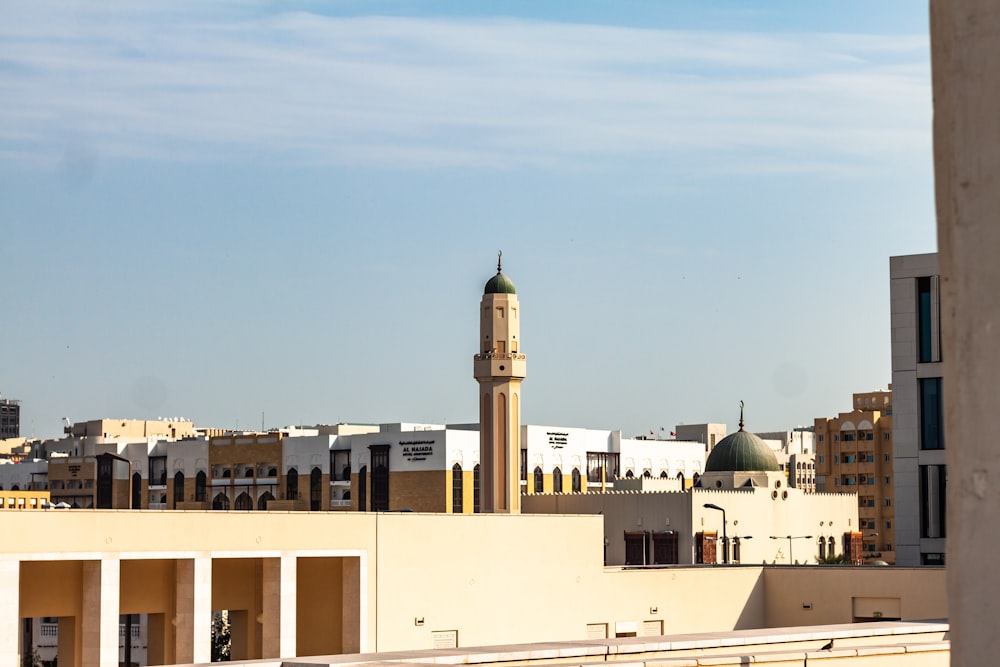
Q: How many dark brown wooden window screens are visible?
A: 4